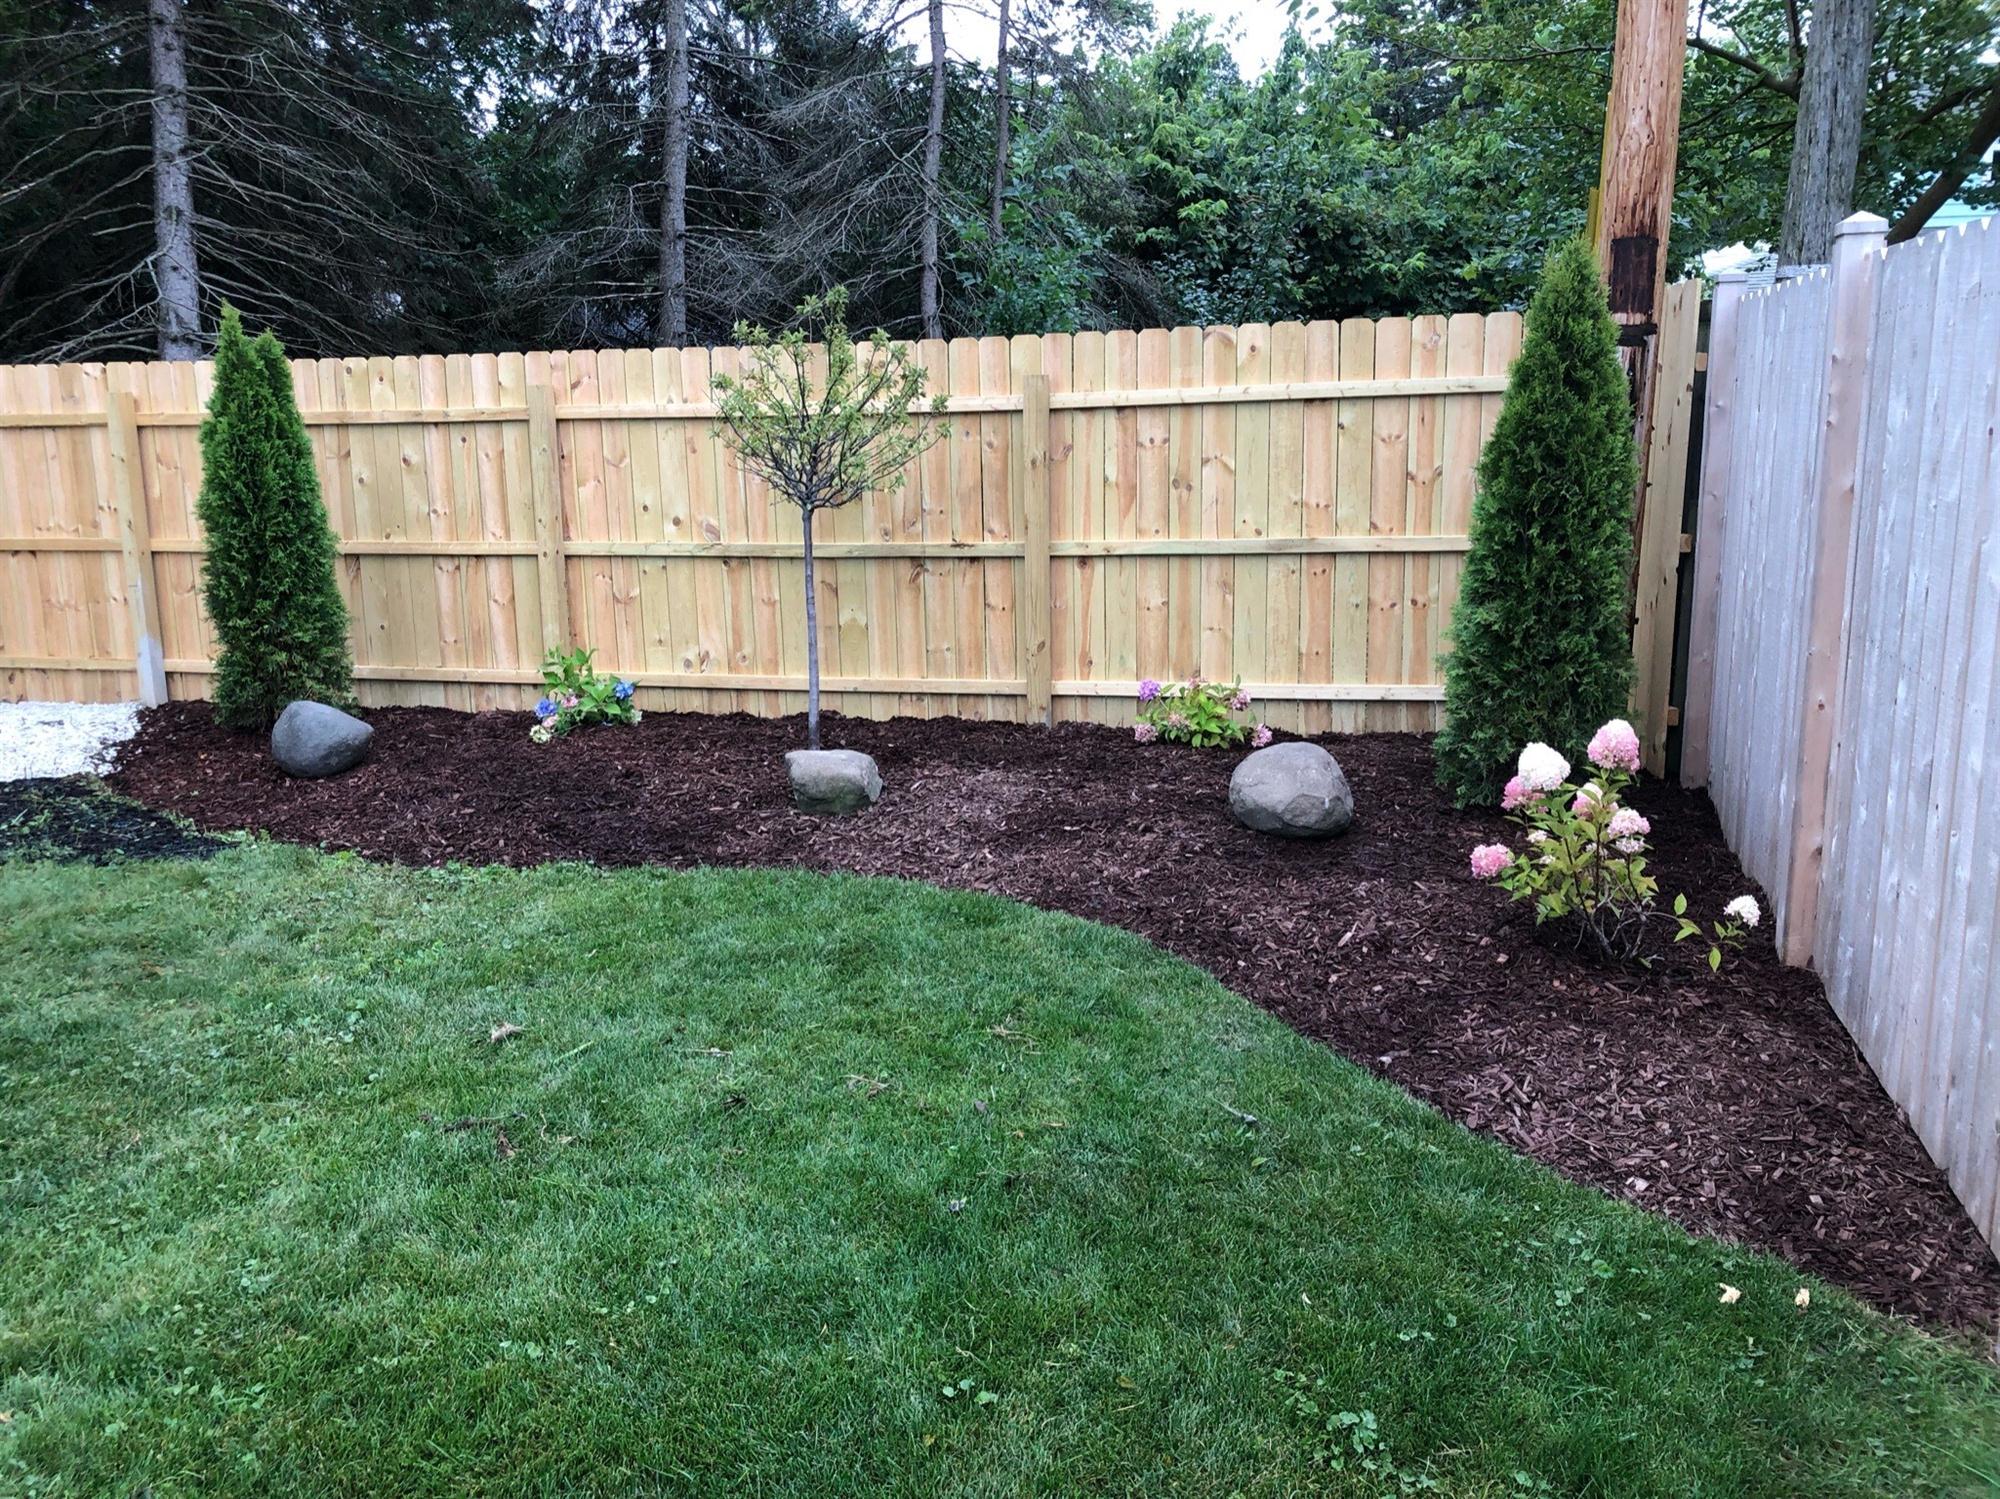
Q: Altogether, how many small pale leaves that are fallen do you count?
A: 2